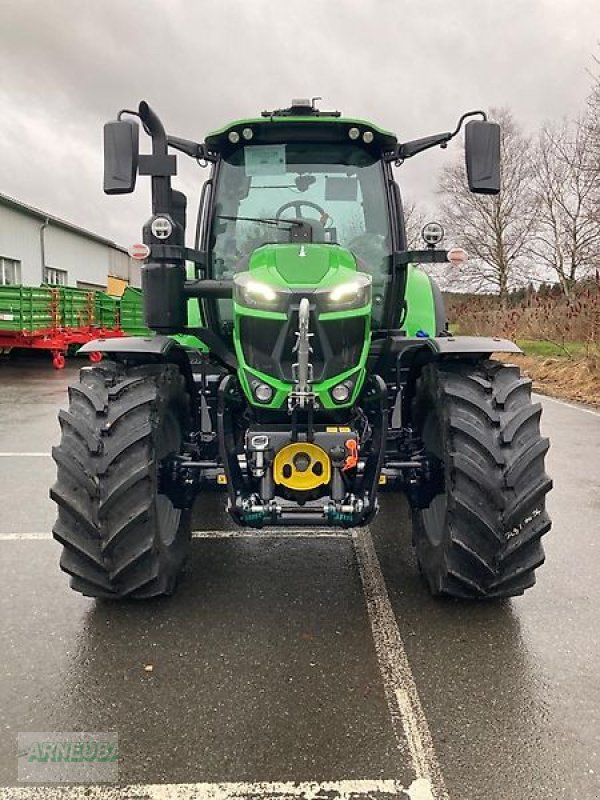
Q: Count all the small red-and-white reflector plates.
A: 2